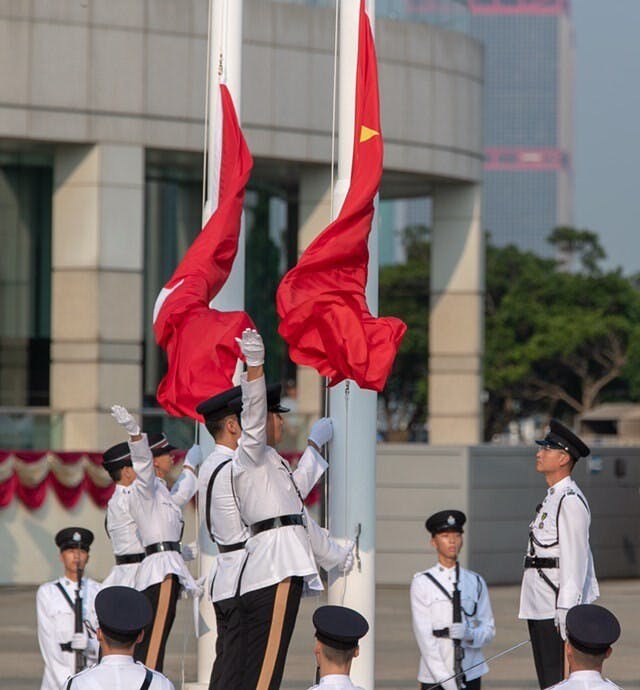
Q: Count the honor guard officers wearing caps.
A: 10